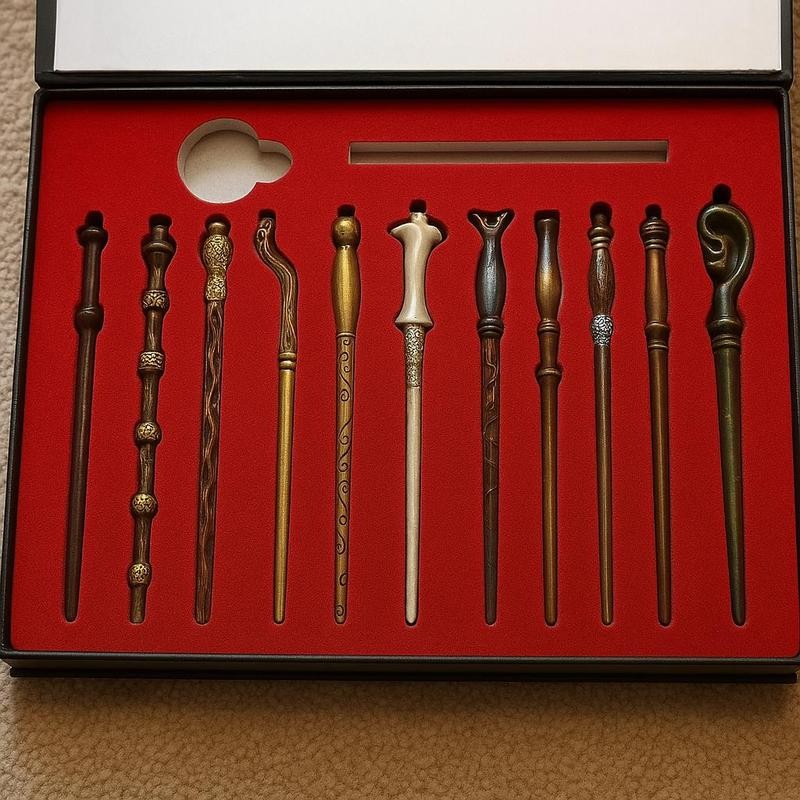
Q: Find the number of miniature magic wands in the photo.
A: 11